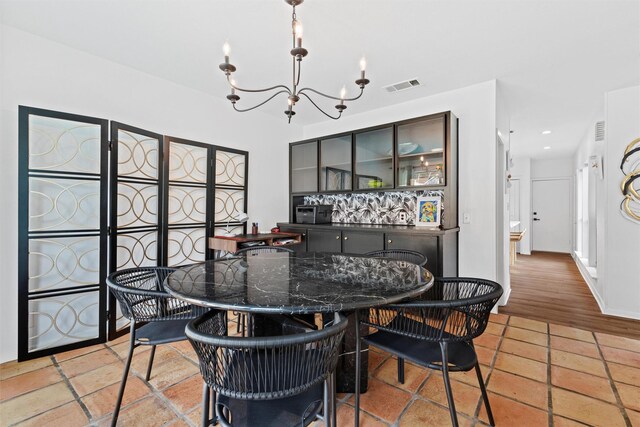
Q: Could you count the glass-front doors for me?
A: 4